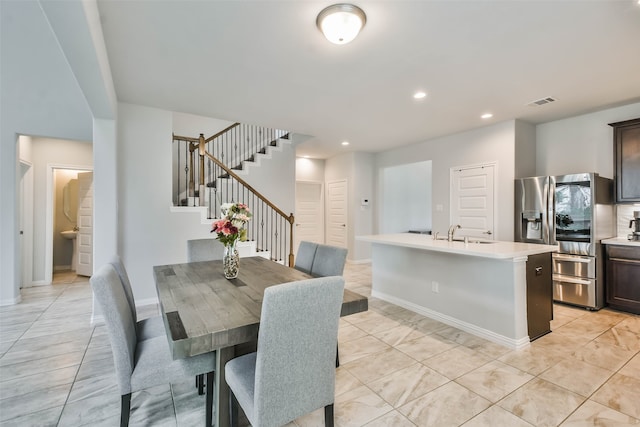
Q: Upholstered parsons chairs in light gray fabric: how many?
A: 6